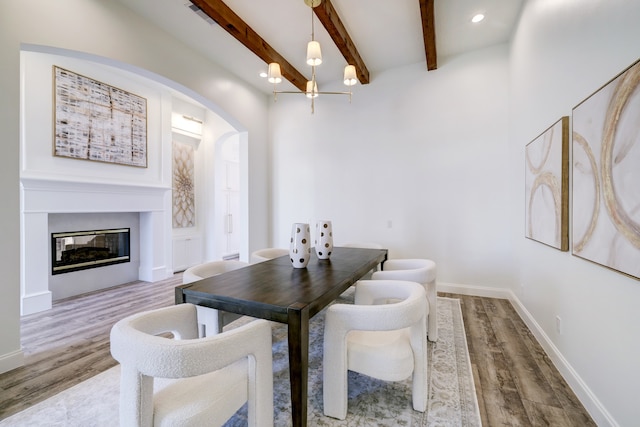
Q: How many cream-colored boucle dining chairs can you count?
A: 6